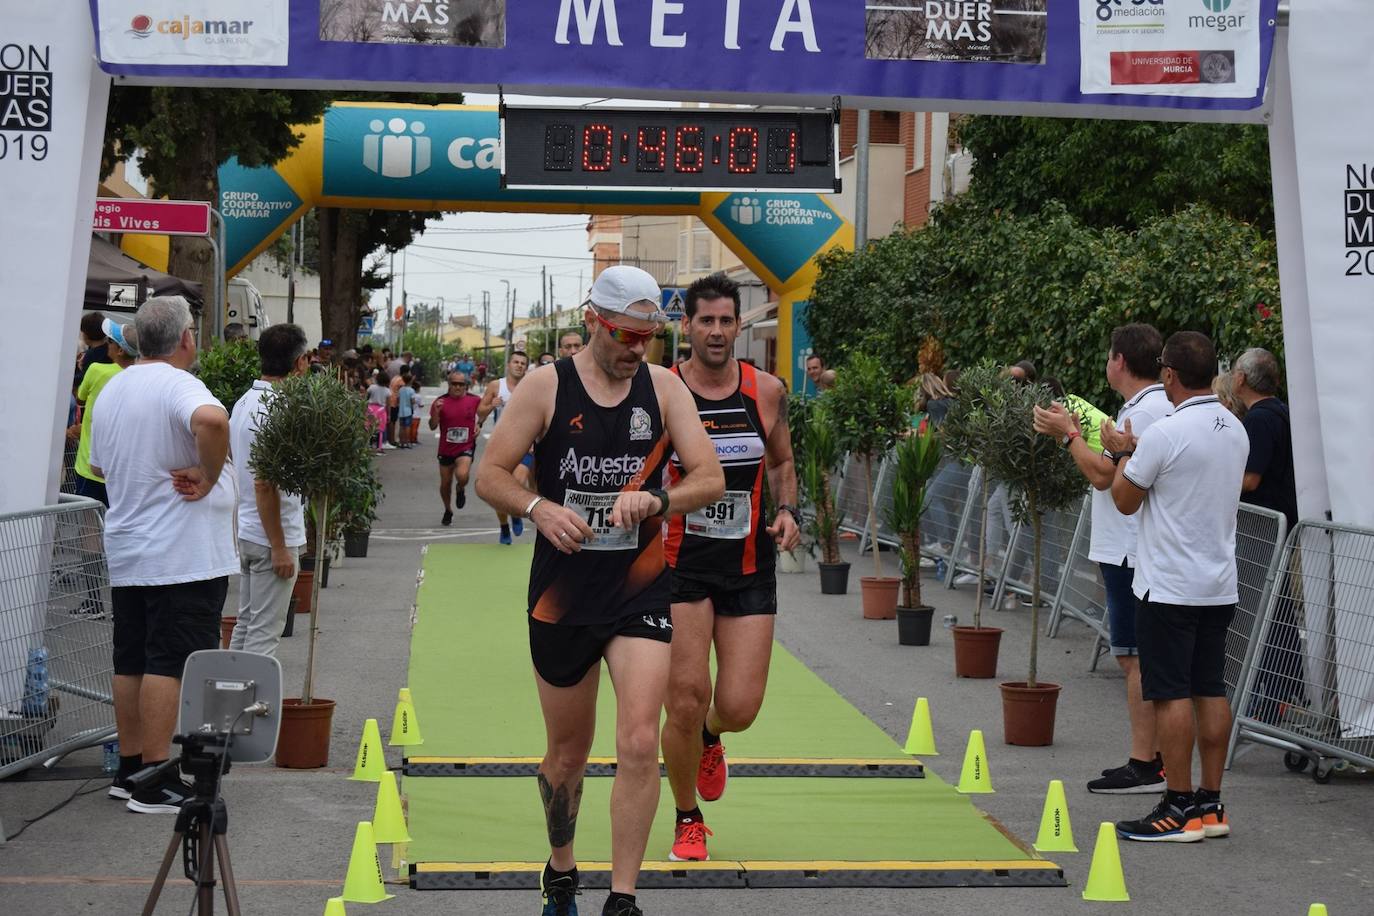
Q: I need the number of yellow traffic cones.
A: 10